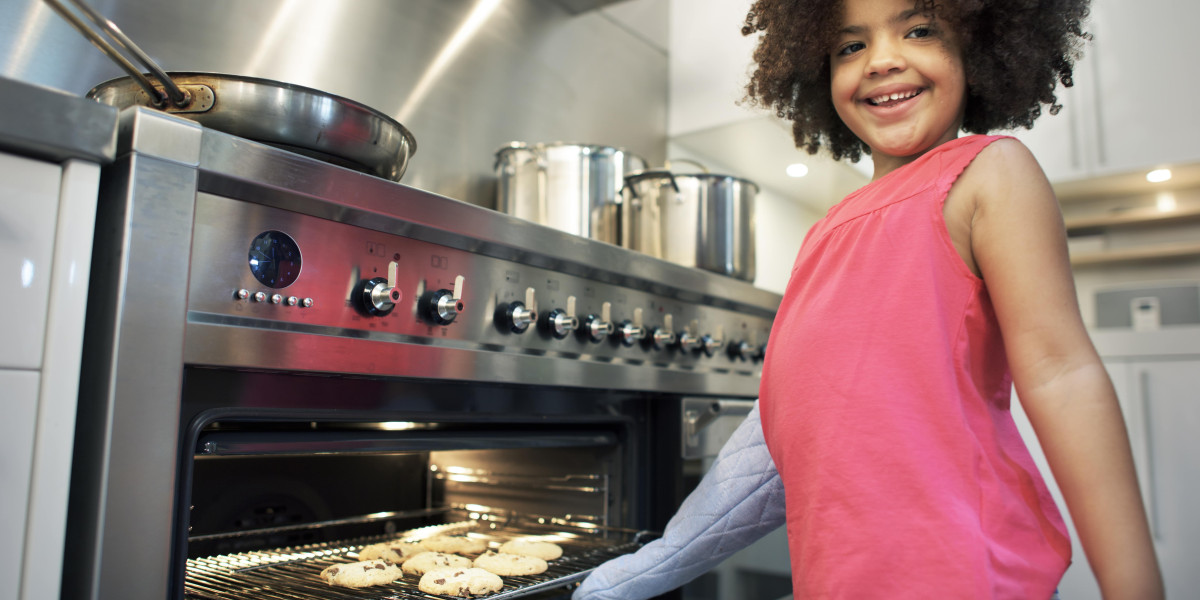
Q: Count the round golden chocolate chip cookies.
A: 7